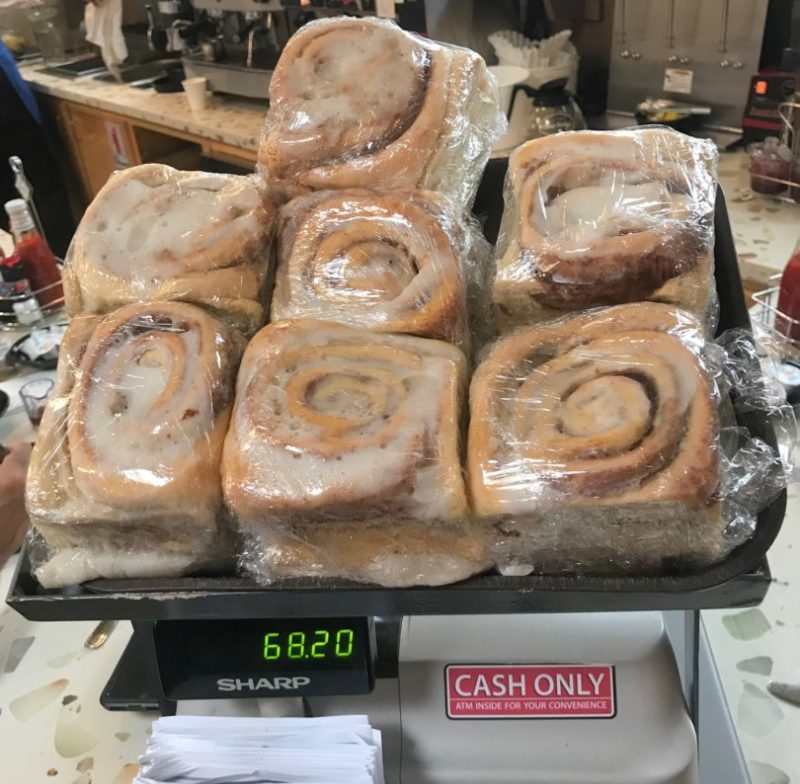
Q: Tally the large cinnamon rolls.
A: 7